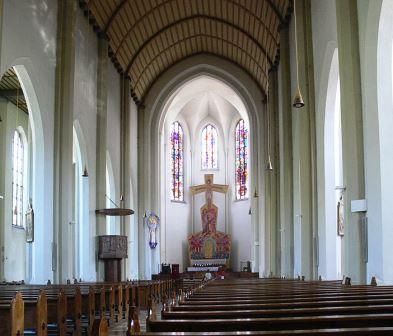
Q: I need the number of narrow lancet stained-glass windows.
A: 3